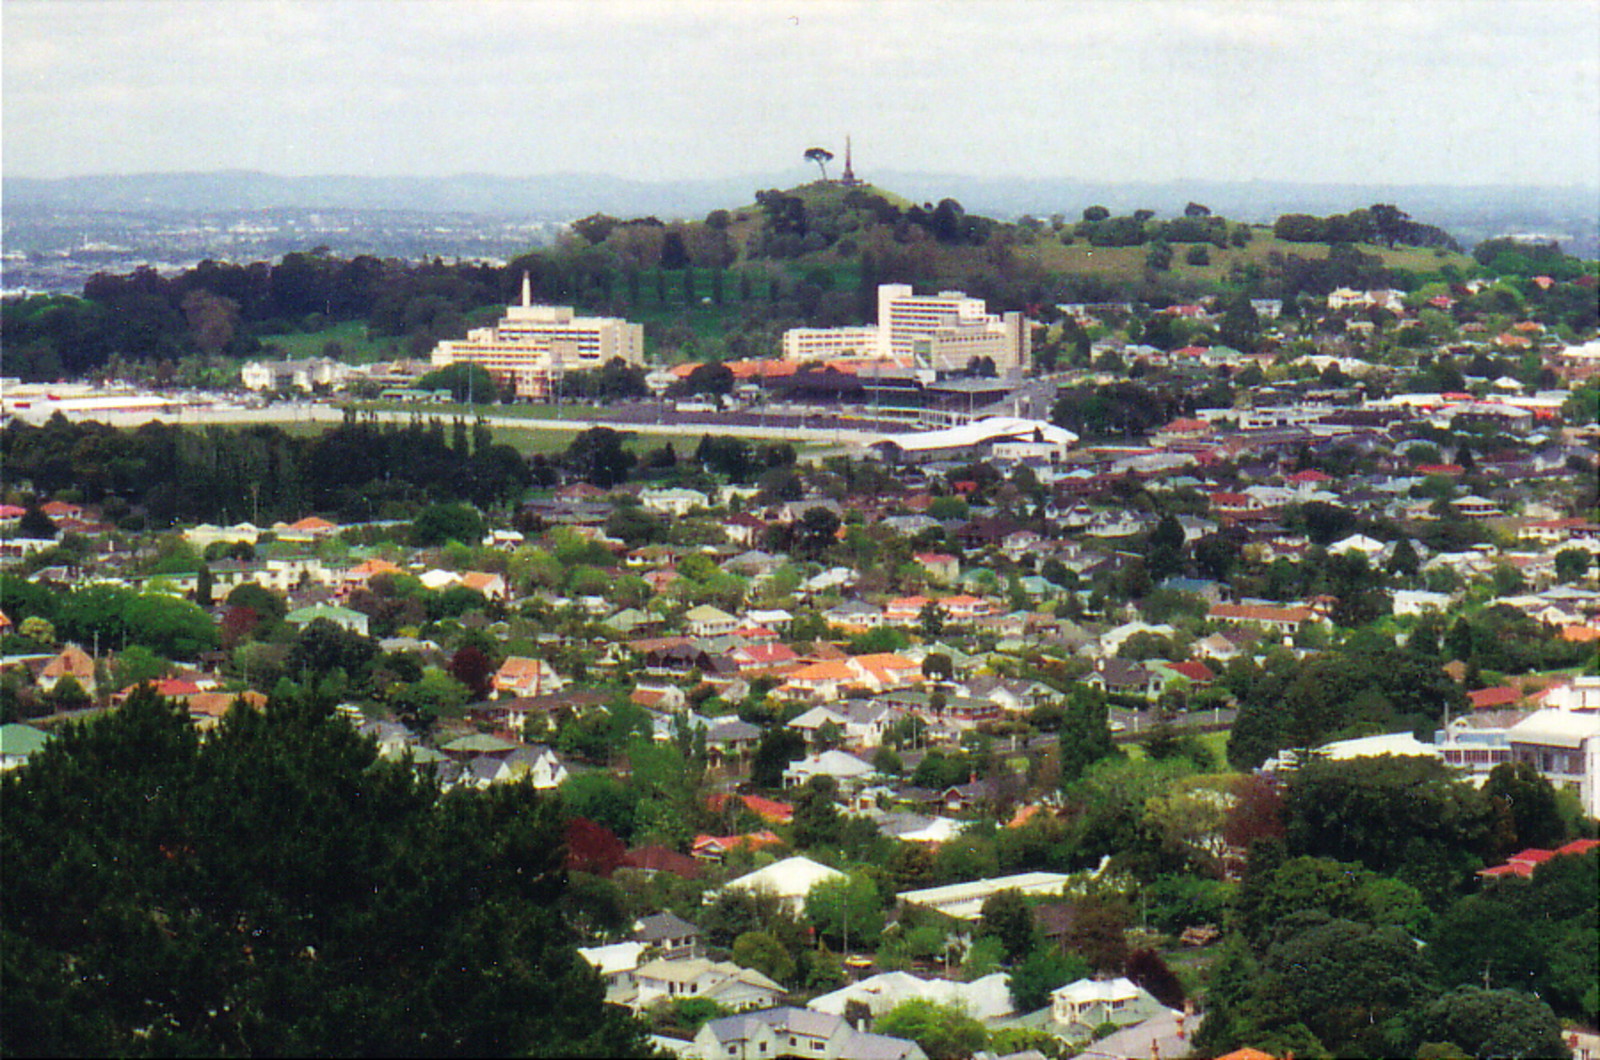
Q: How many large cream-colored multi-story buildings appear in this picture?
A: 2